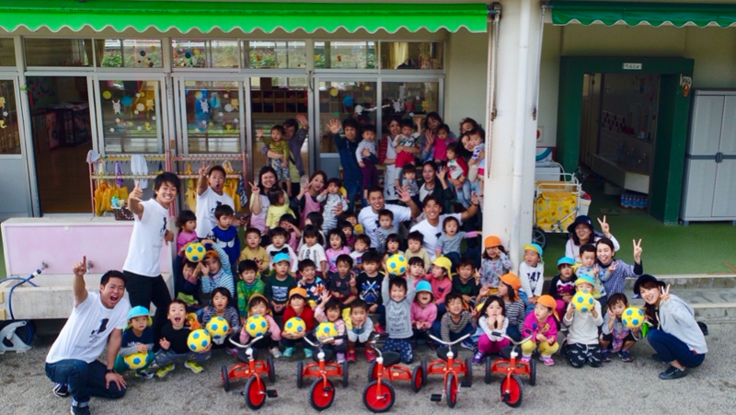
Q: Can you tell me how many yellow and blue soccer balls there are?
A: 10